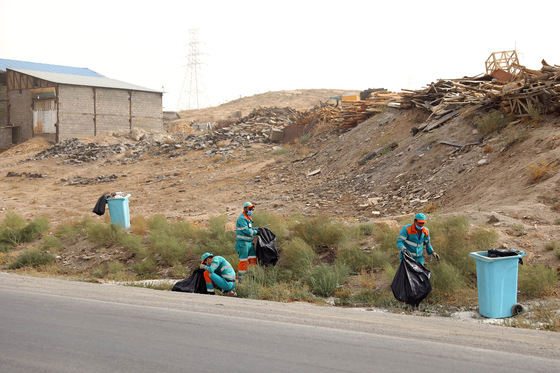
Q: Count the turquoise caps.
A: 3